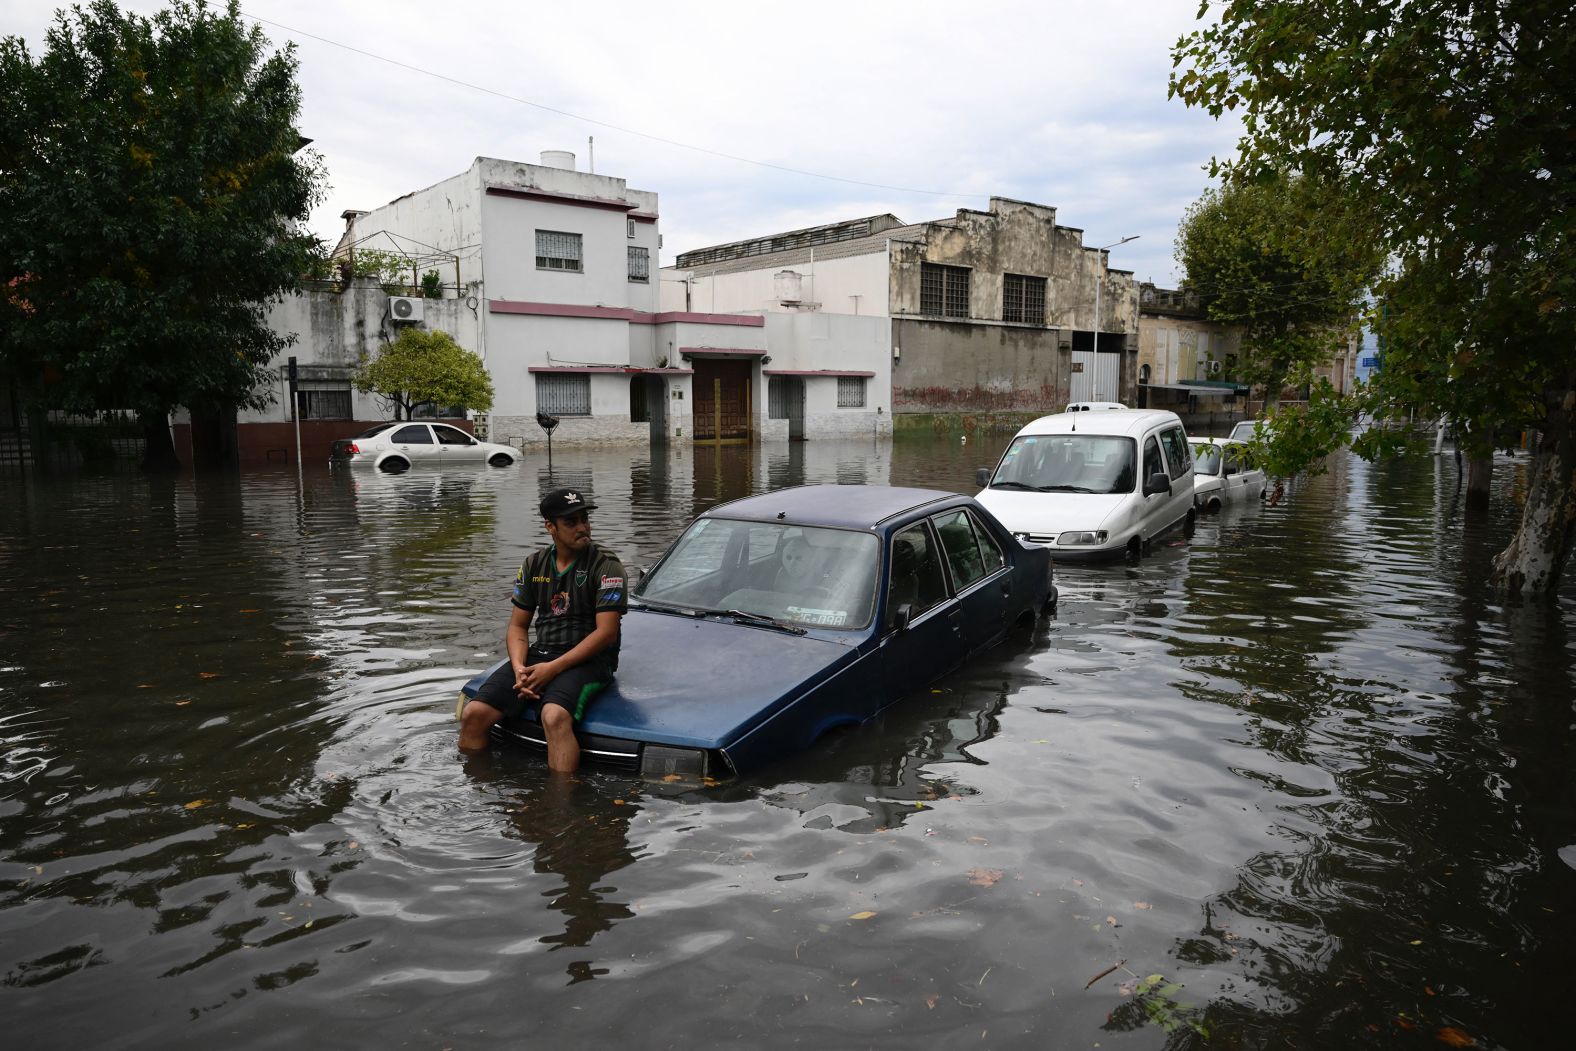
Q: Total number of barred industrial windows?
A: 2